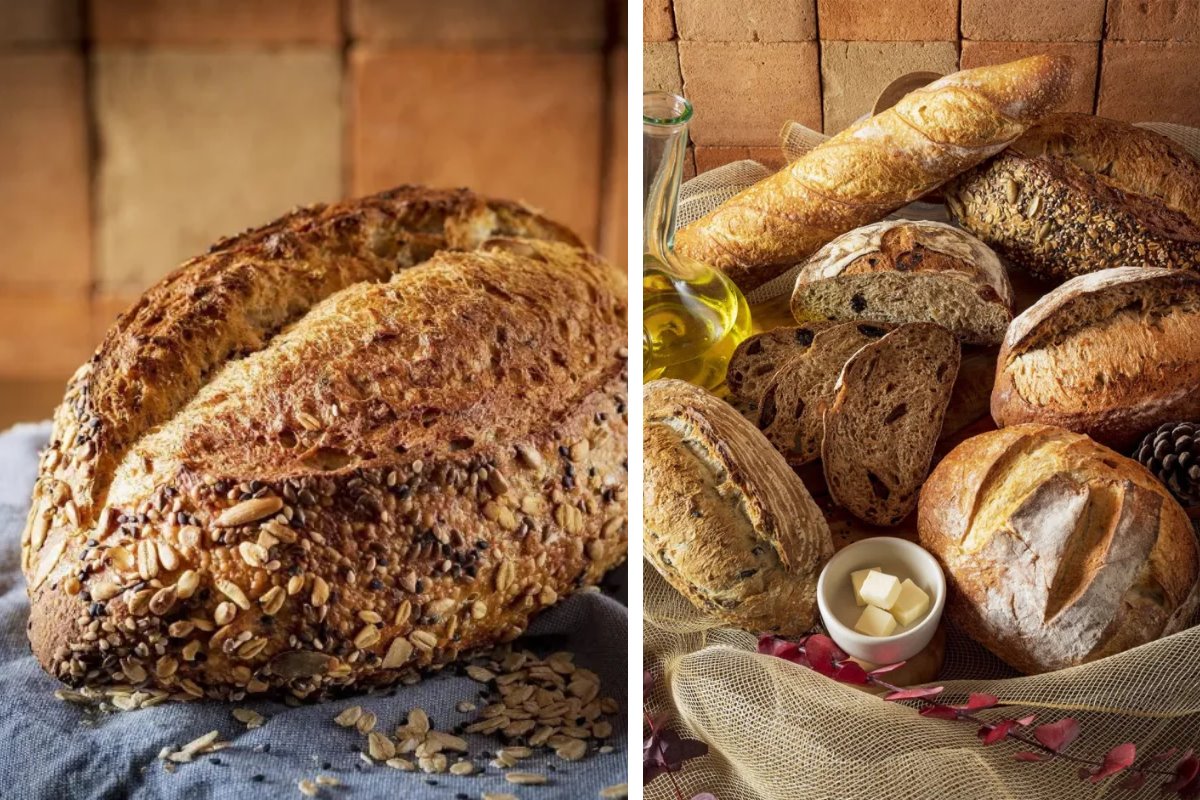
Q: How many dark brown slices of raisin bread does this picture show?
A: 3